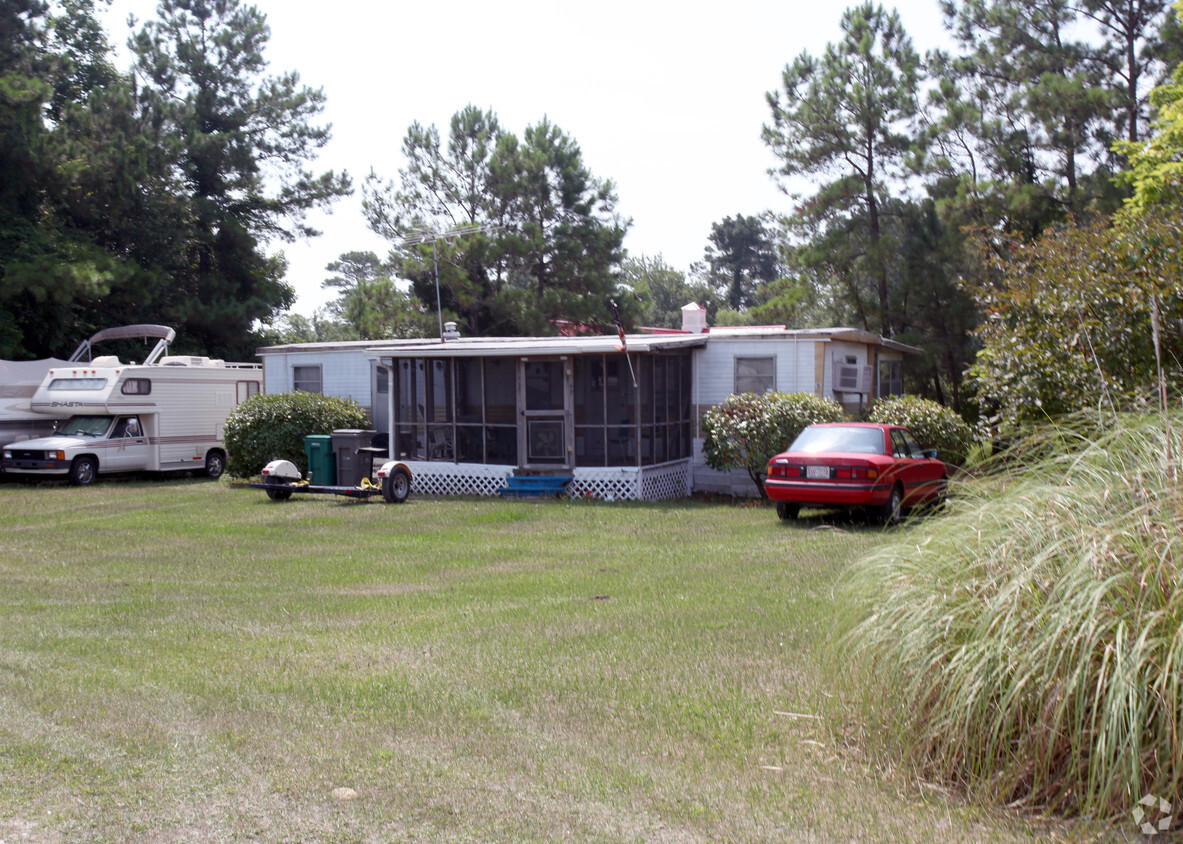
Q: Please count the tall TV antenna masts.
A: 1